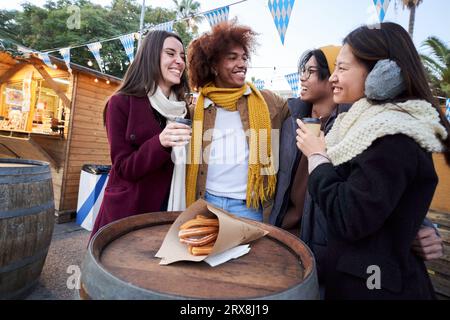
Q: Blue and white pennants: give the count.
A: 11